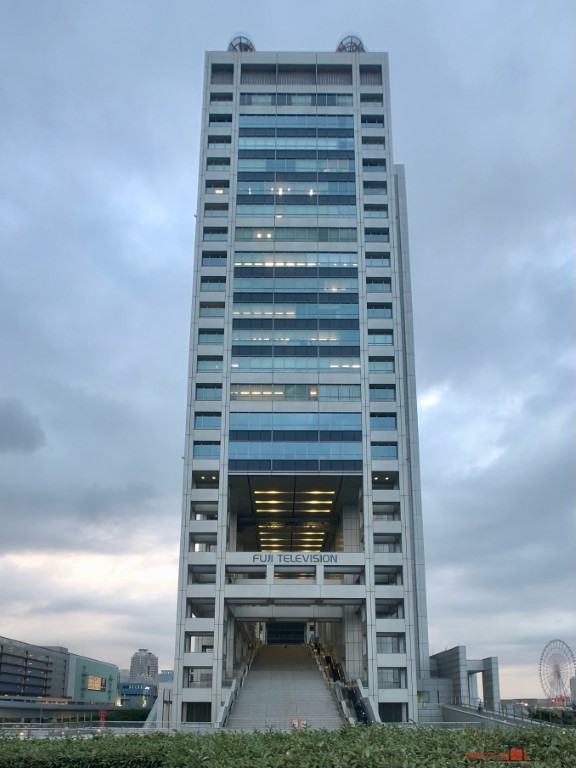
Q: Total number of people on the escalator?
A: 0